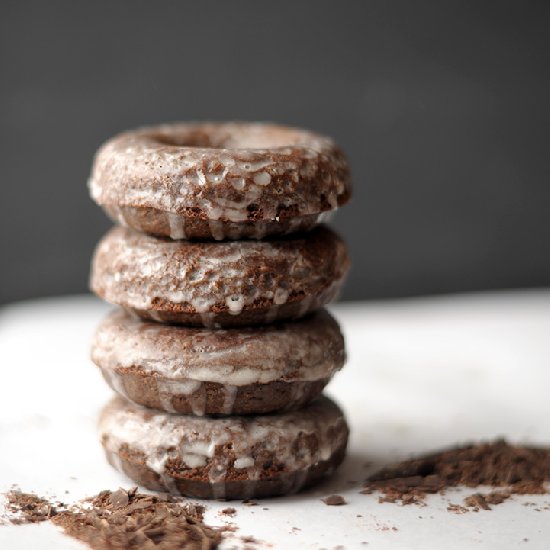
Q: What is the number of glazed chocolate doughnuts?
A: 4